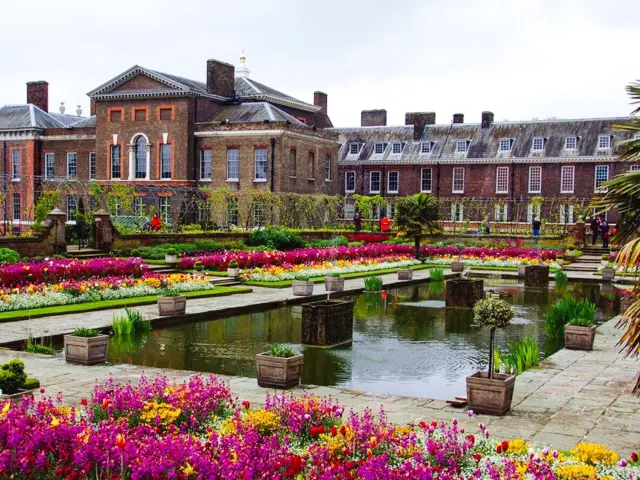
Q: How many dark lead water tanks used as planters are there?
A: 3